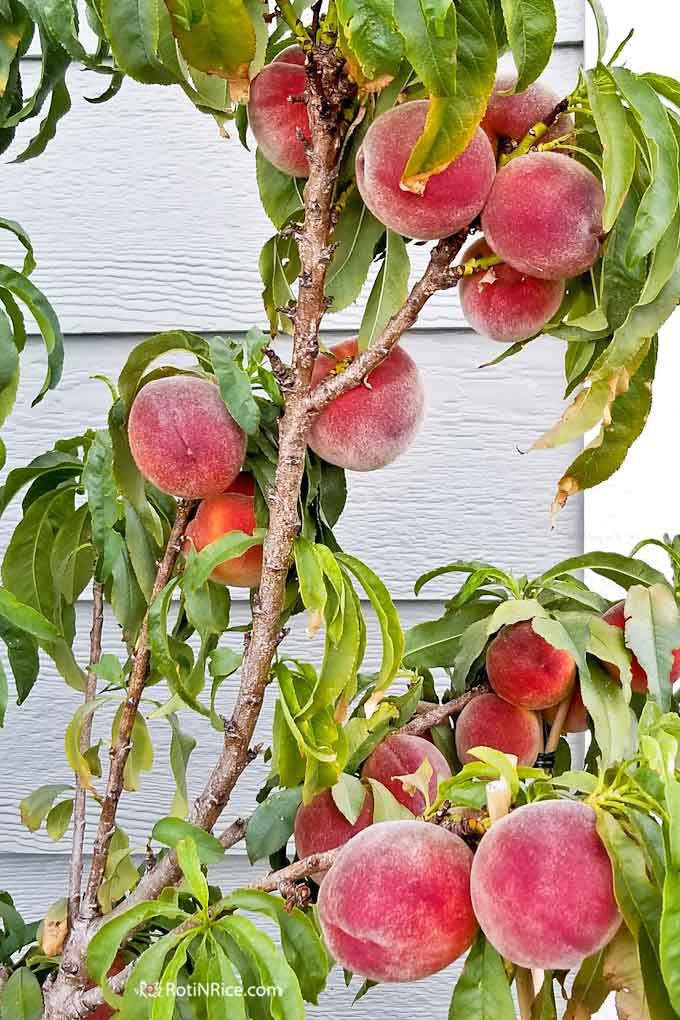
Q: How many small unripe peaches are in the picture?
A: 0